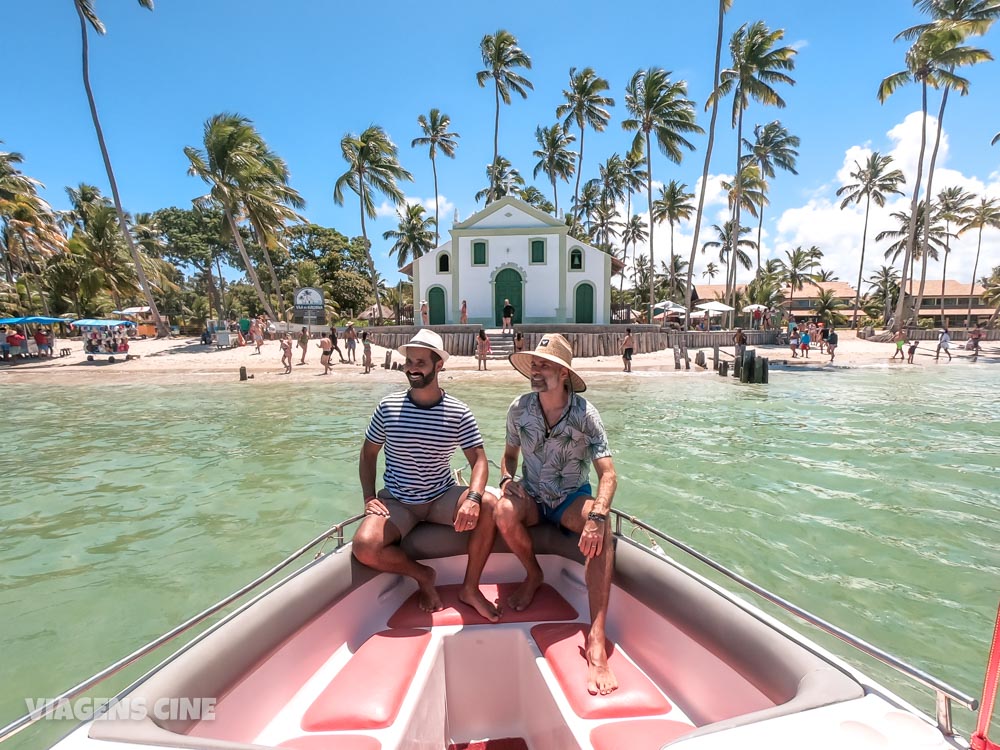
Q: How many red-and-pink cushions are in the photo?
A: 5